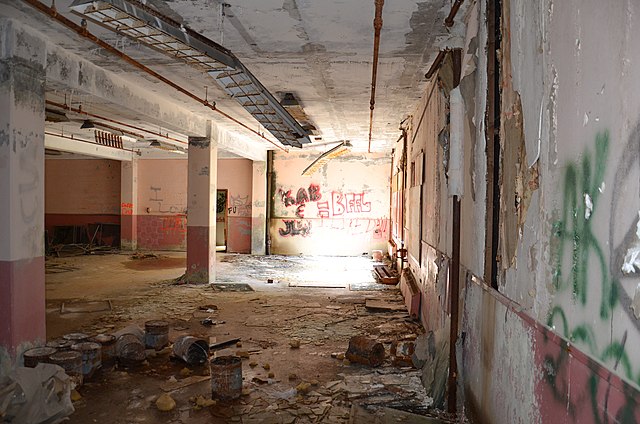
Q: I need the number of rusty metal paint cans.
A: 12